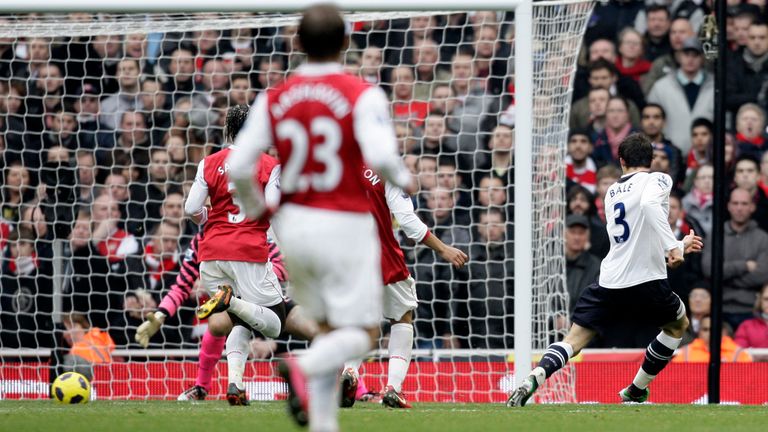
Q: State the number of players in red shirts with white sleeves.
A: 3